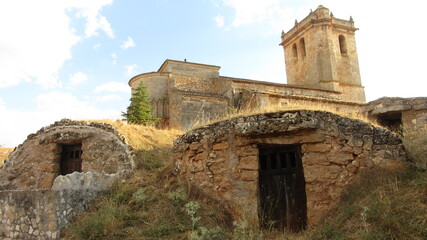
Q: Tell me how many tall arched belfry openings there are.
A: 3